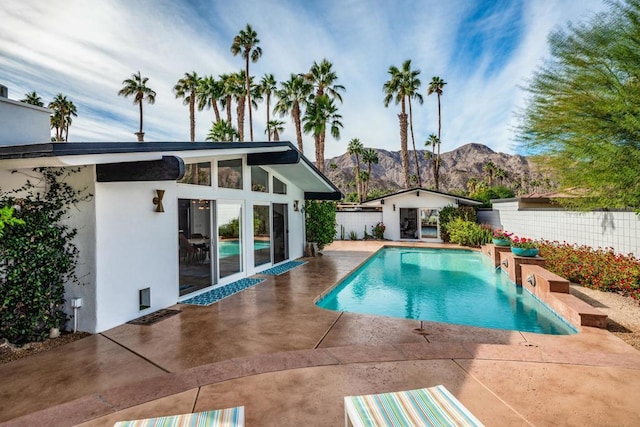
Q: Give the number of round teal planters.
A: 2